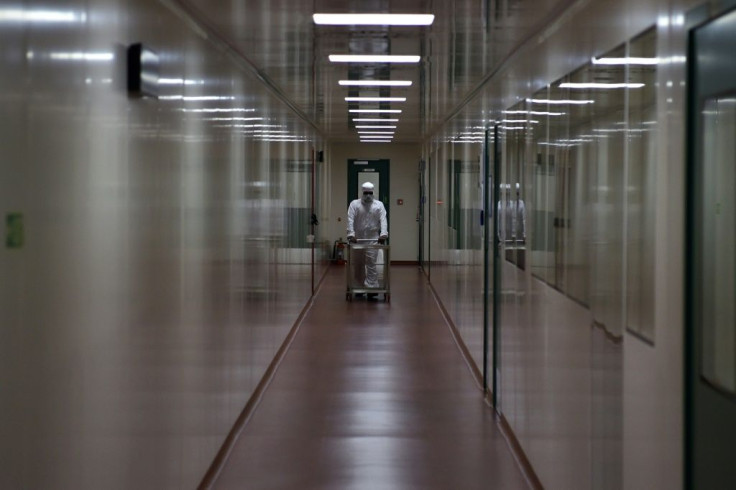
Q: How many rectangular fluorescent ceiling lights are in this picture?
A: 10